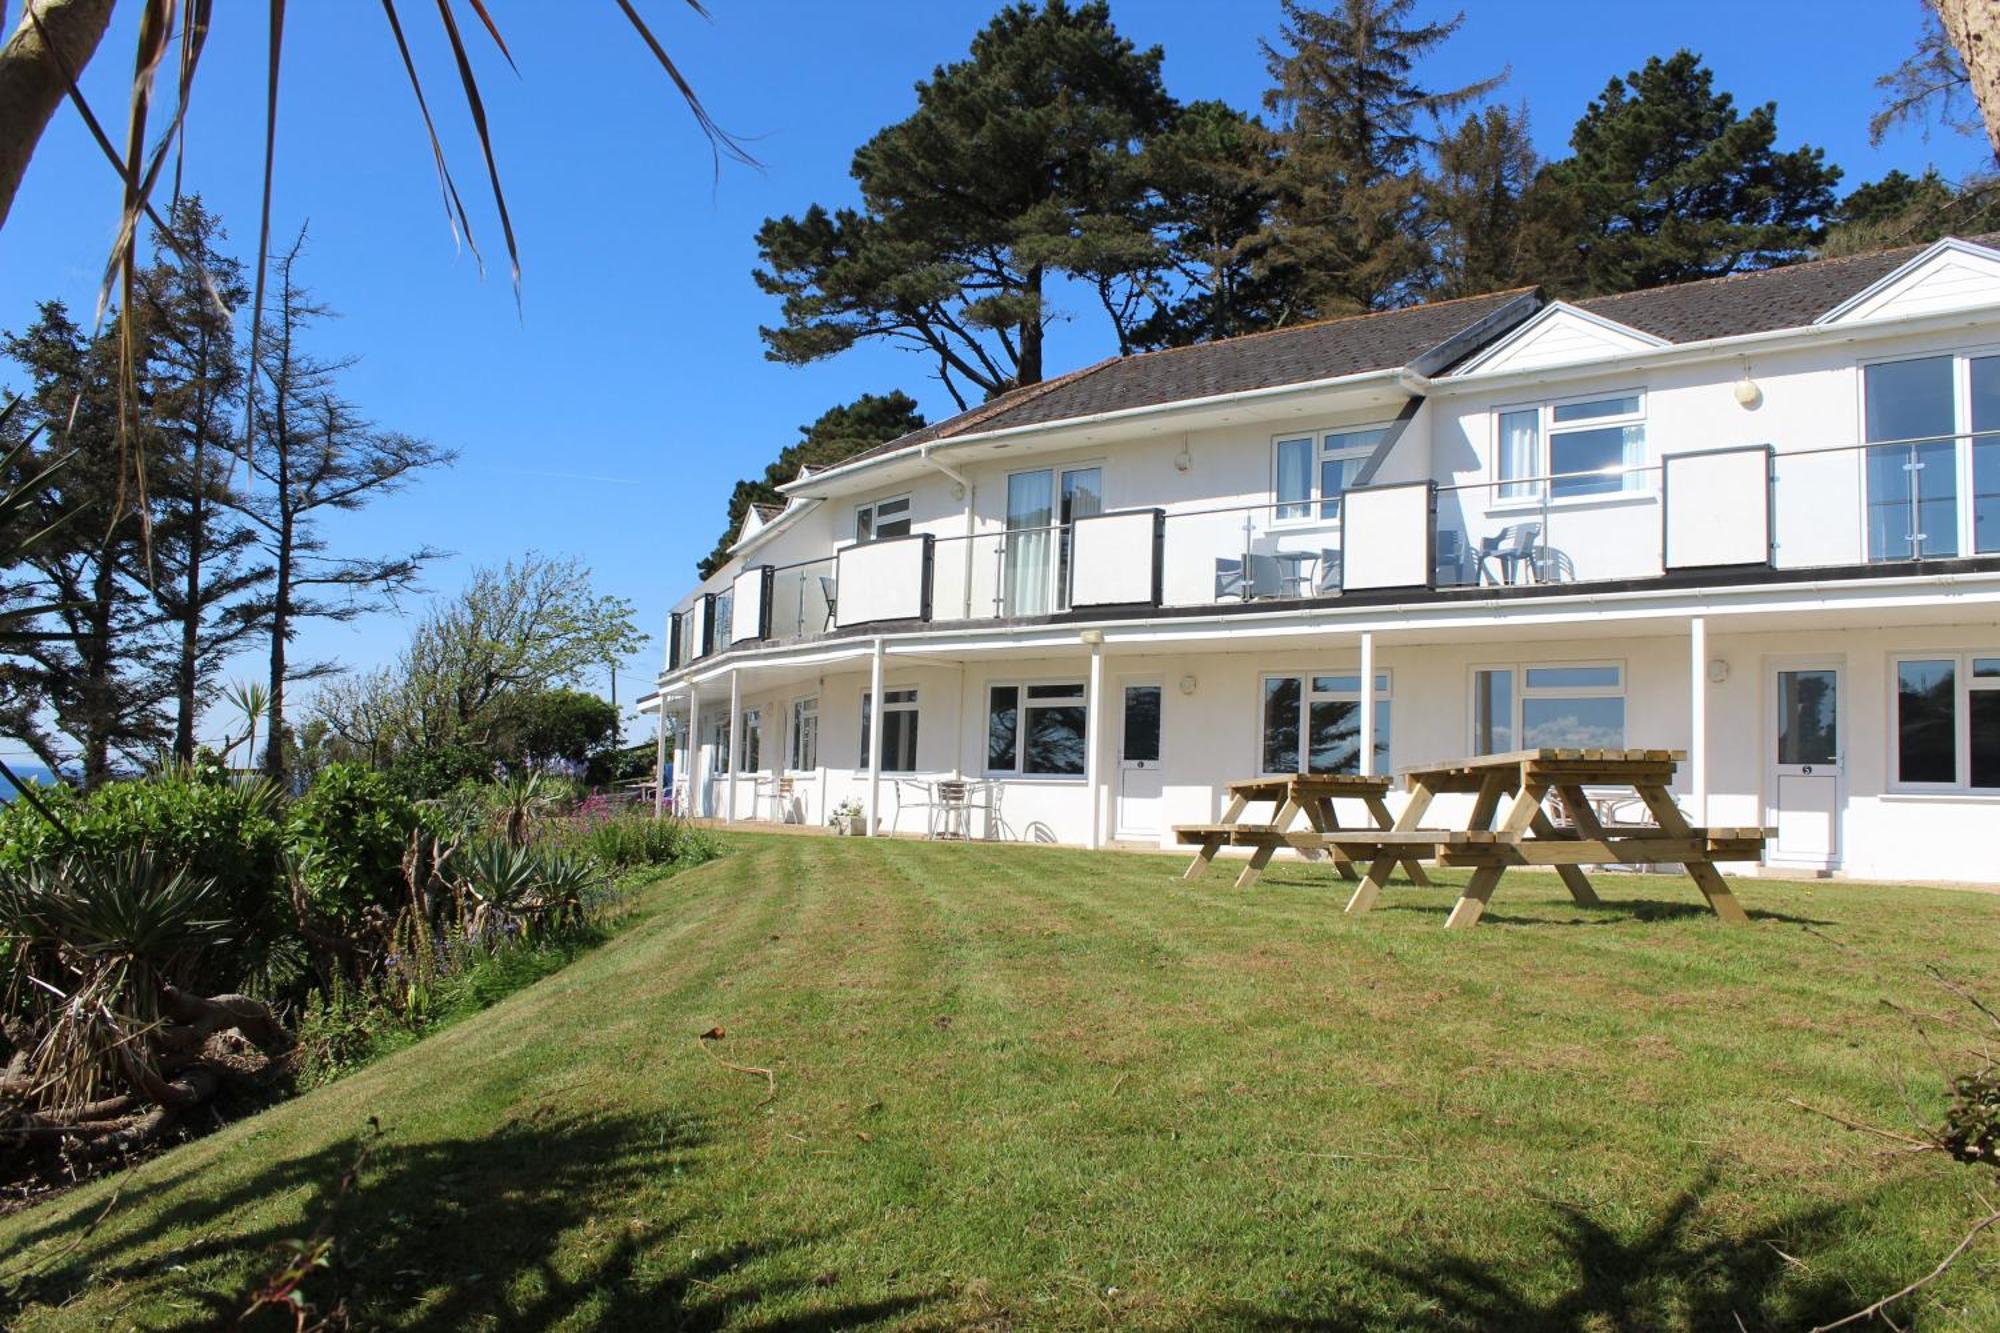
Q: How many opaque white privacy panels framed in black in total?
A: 7